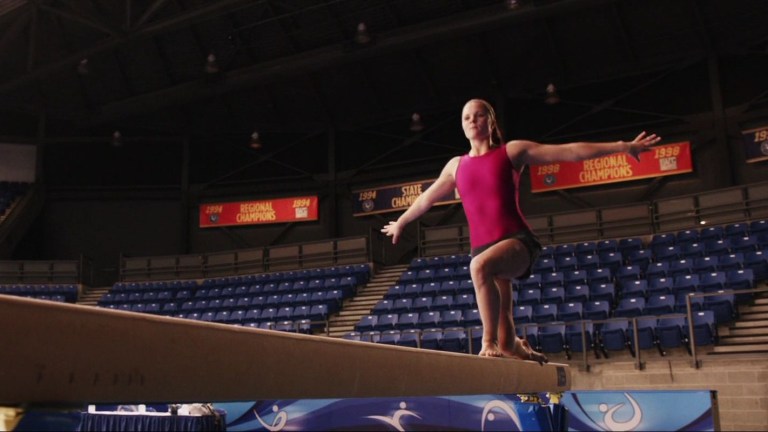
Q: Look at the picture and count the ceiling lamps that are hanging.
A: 8